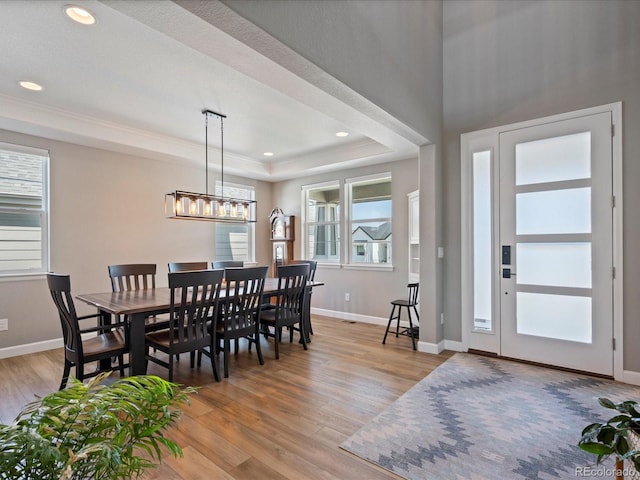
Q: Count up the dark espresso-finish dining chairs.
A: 8